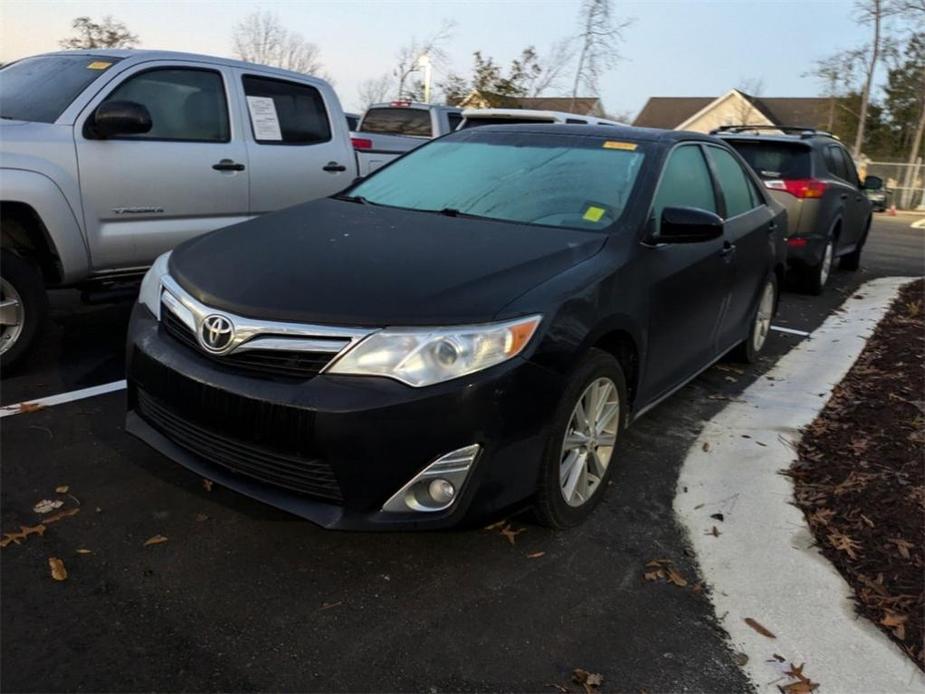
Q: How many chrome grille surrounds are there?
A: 1